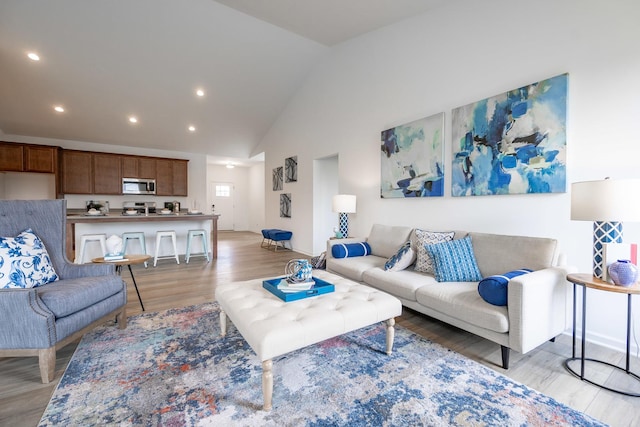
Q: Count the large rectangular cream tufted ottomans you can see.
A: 1